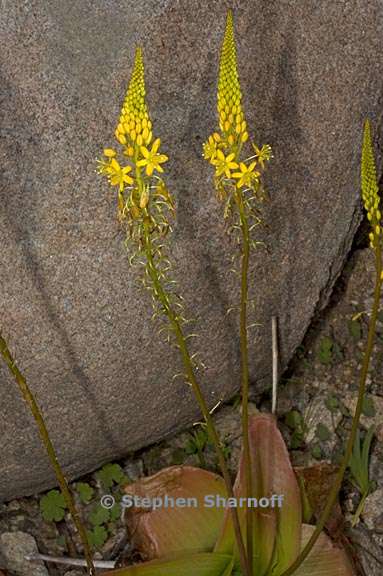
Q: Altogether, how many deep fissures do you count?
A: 0